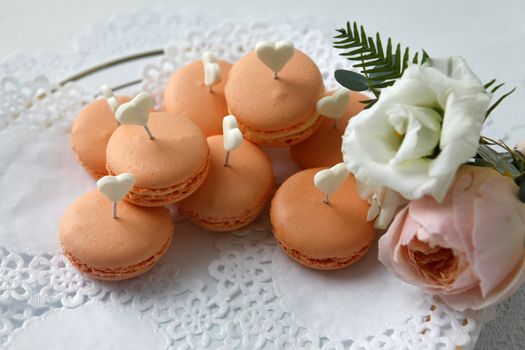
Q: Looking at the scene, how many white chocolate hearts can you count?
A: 8